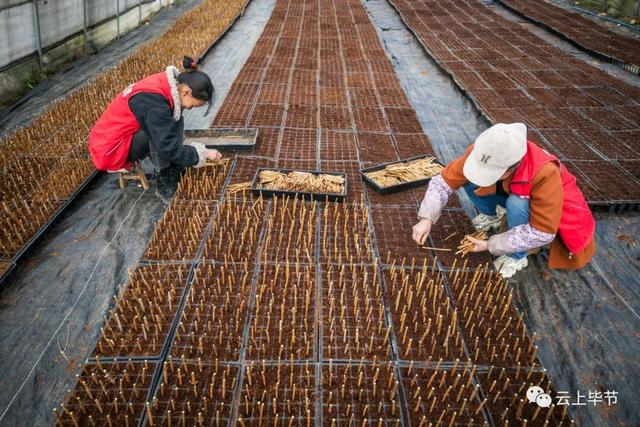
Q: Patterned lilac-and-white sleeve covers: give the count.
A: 2